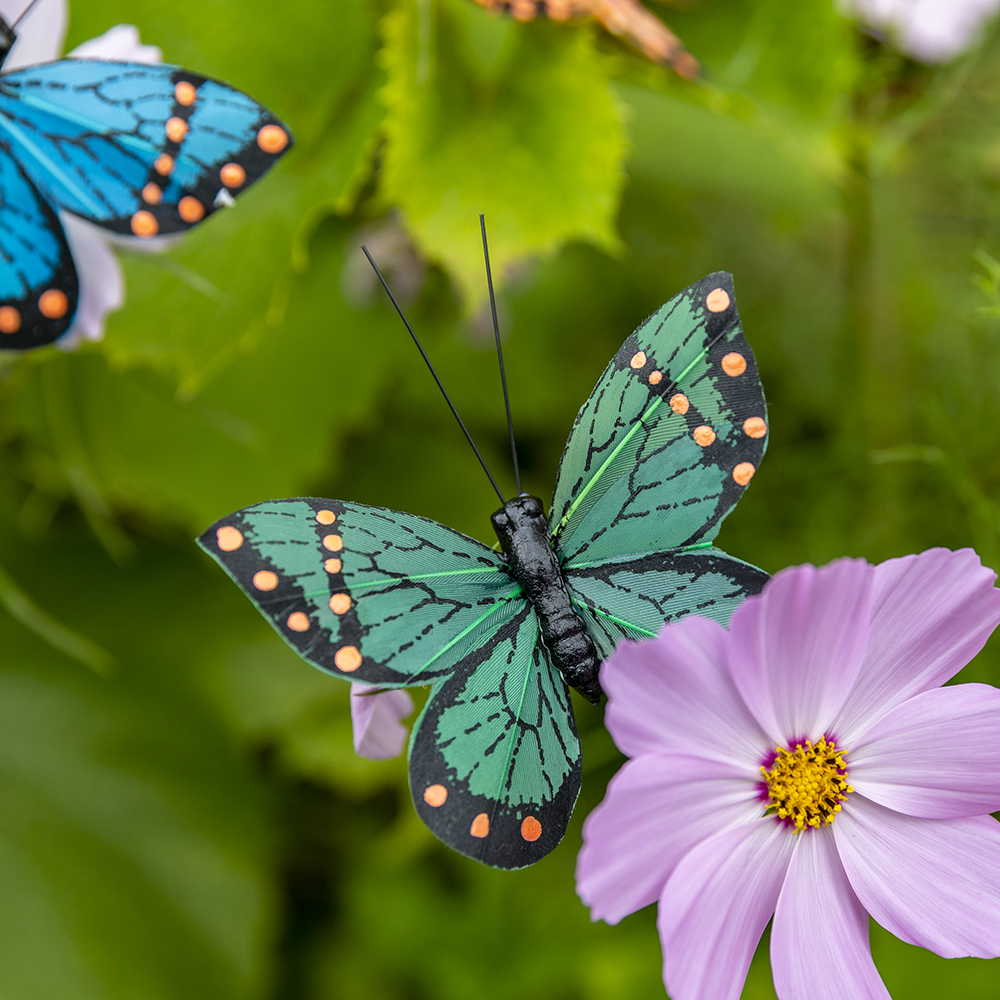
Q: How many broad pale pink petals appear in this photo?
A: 8